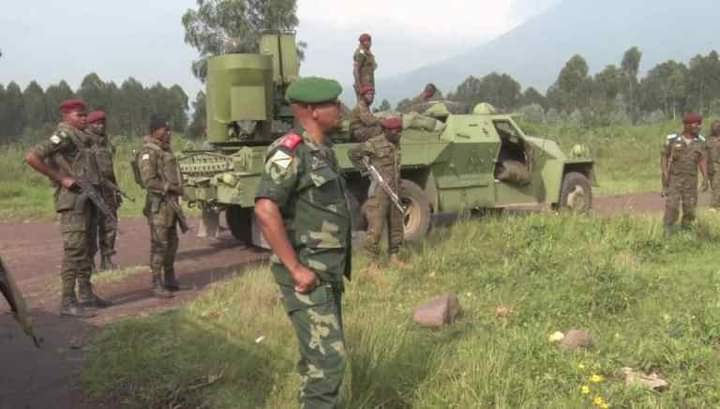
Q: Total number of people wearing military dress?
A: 10